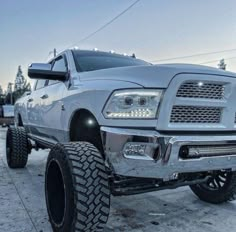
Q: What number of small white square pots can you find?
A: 0